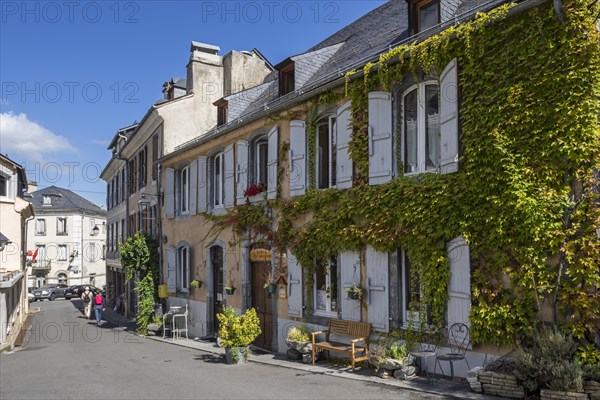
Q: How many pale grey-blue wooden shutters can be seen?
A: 15